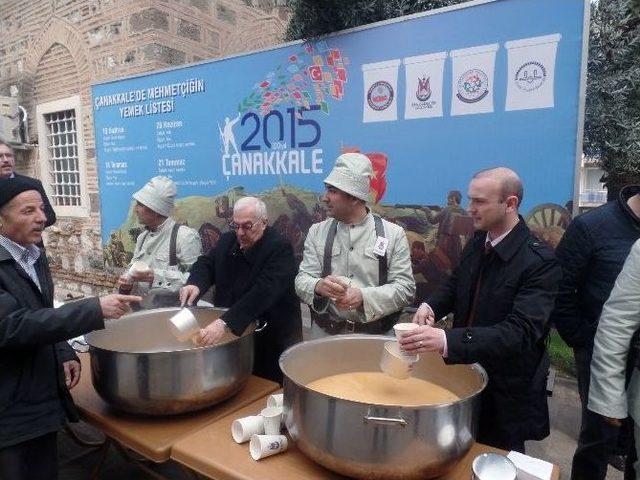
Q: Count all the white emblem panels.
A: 4